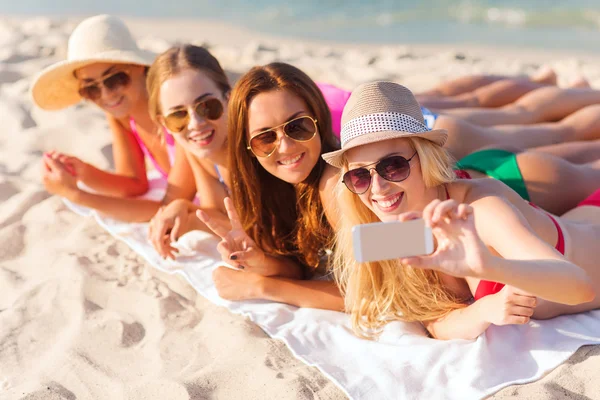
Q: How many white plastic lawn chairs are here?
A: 0